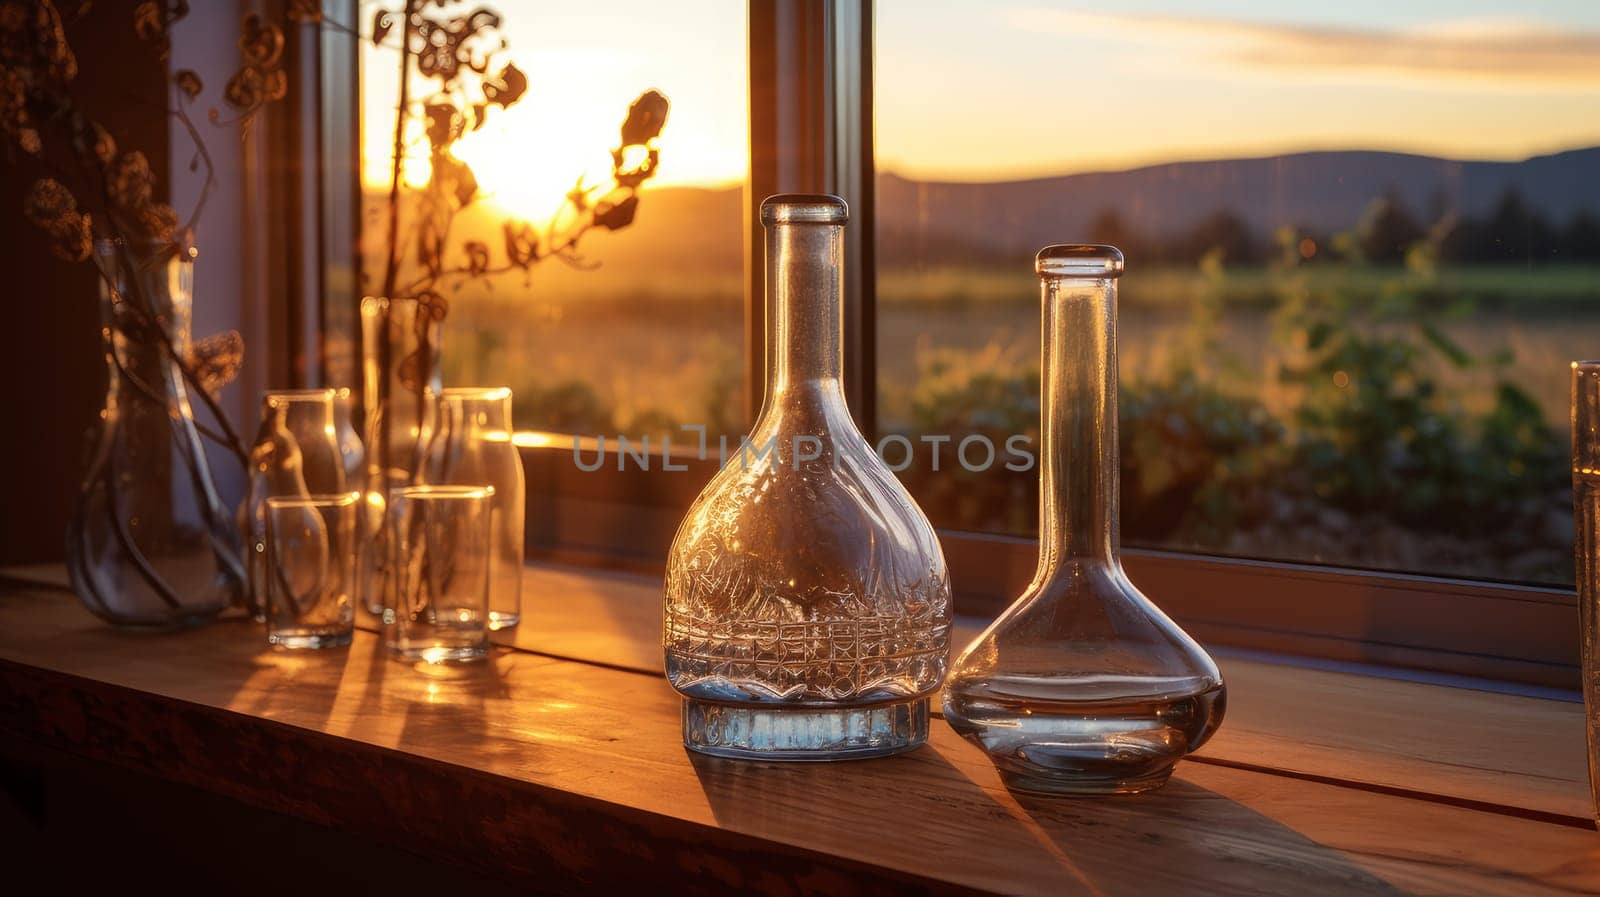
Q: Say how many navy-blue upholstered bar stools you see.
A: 0